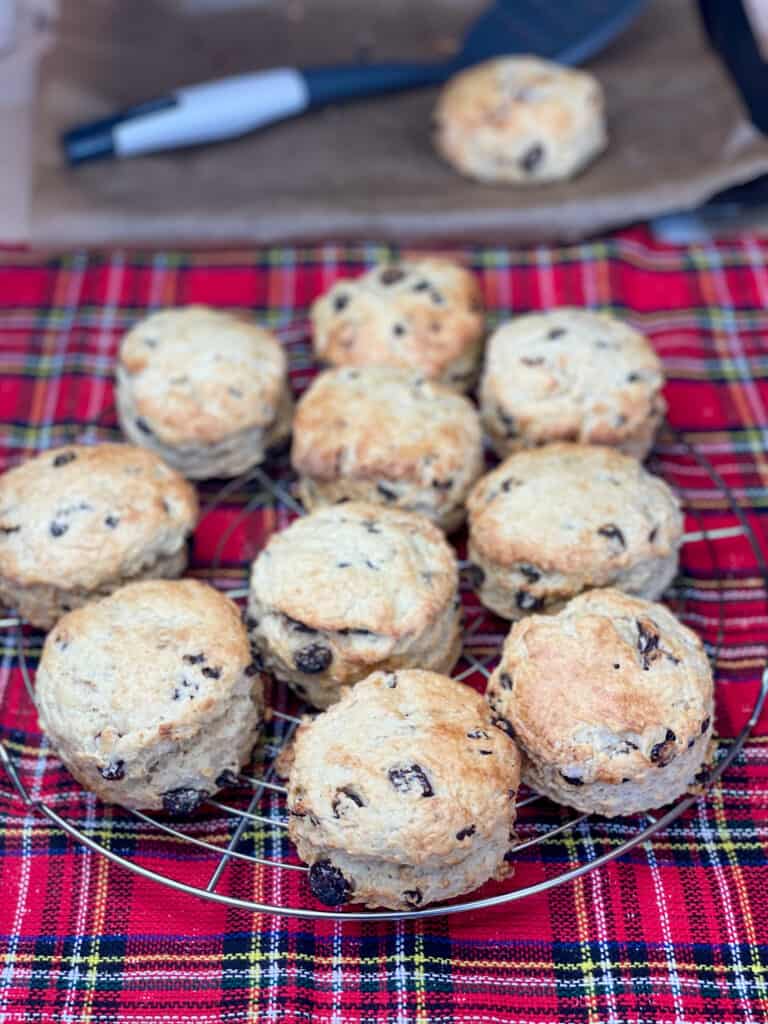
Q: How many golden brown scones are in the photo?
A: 11